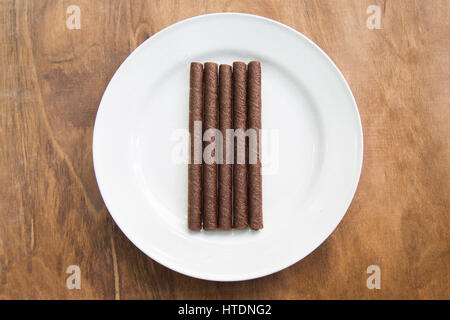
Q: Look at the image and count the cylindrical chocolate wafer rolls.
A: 5